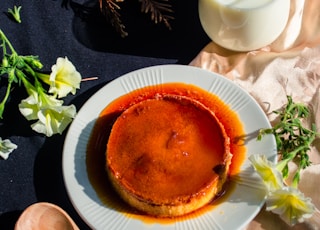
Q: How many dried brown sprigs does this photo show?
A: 2